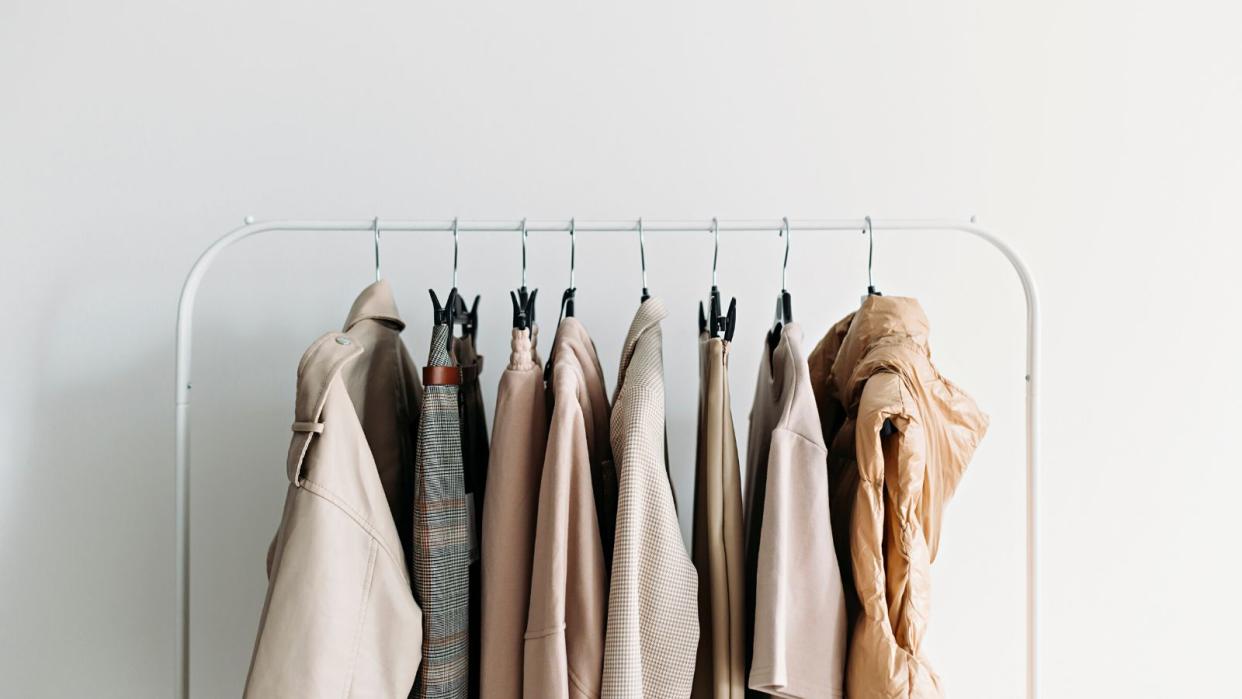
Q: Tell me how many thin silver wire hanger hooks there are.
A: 8